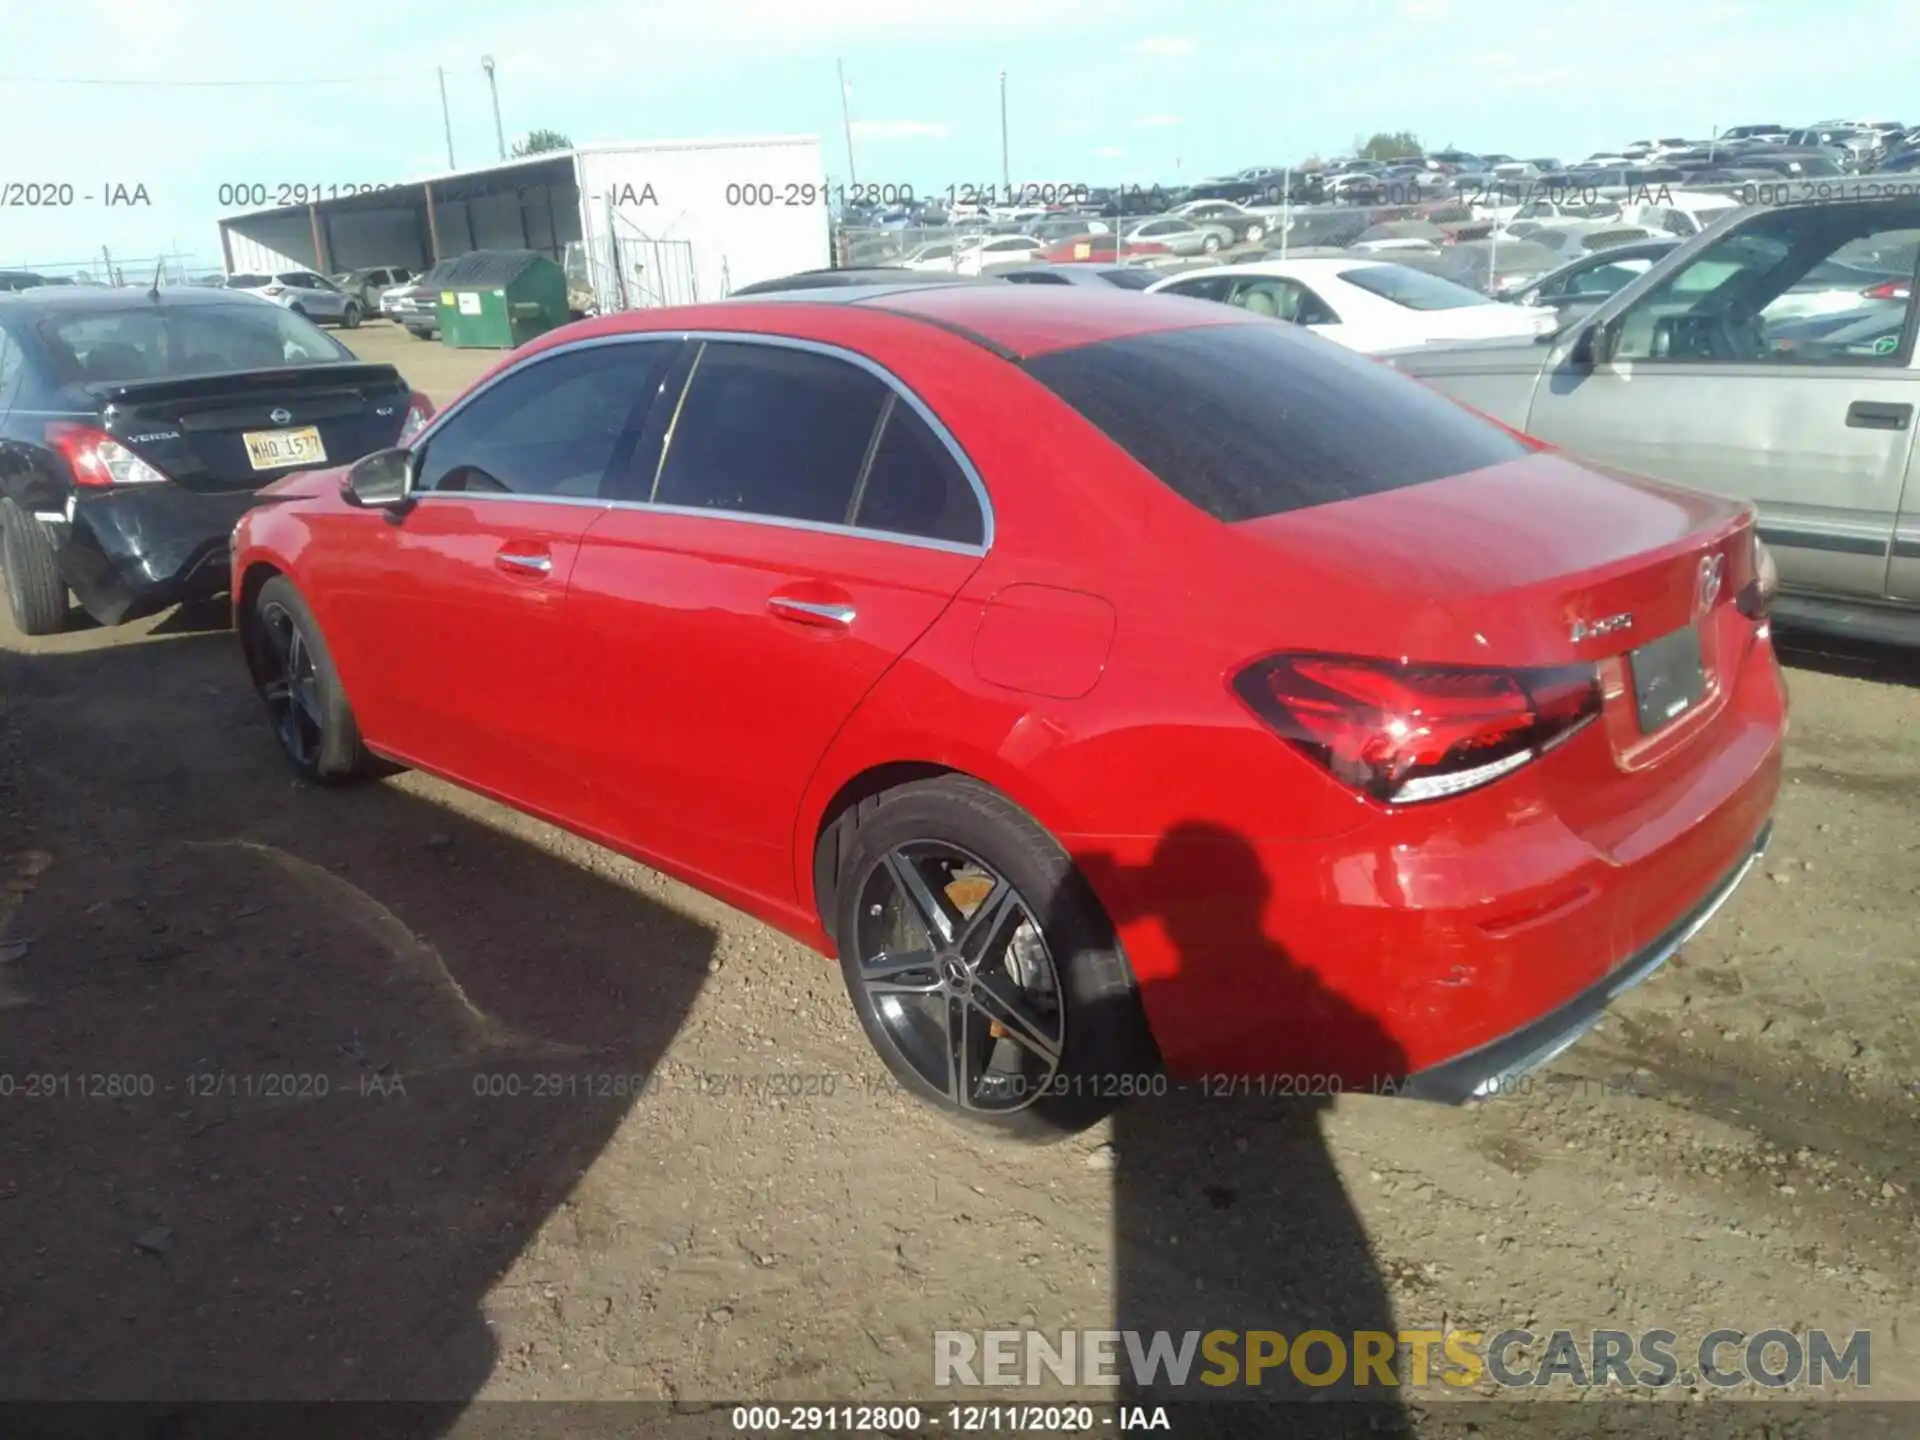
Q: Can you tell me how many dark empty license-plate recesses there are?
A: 1